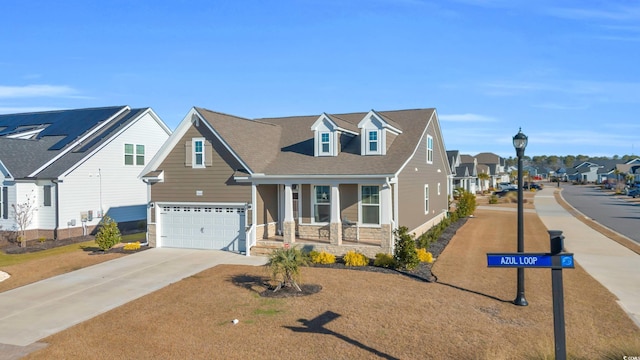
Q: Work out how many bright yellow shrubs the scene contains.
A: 4